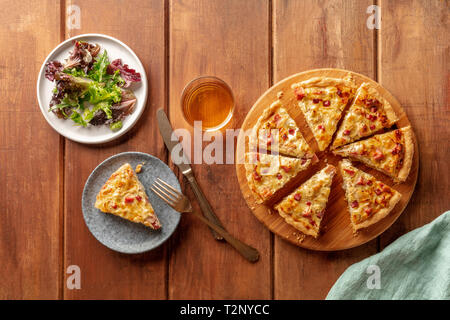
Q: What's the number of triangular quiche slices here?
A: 8